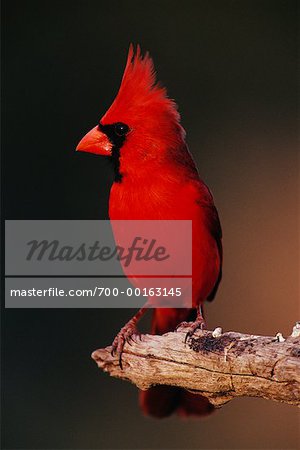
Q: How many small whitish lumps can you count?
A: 3